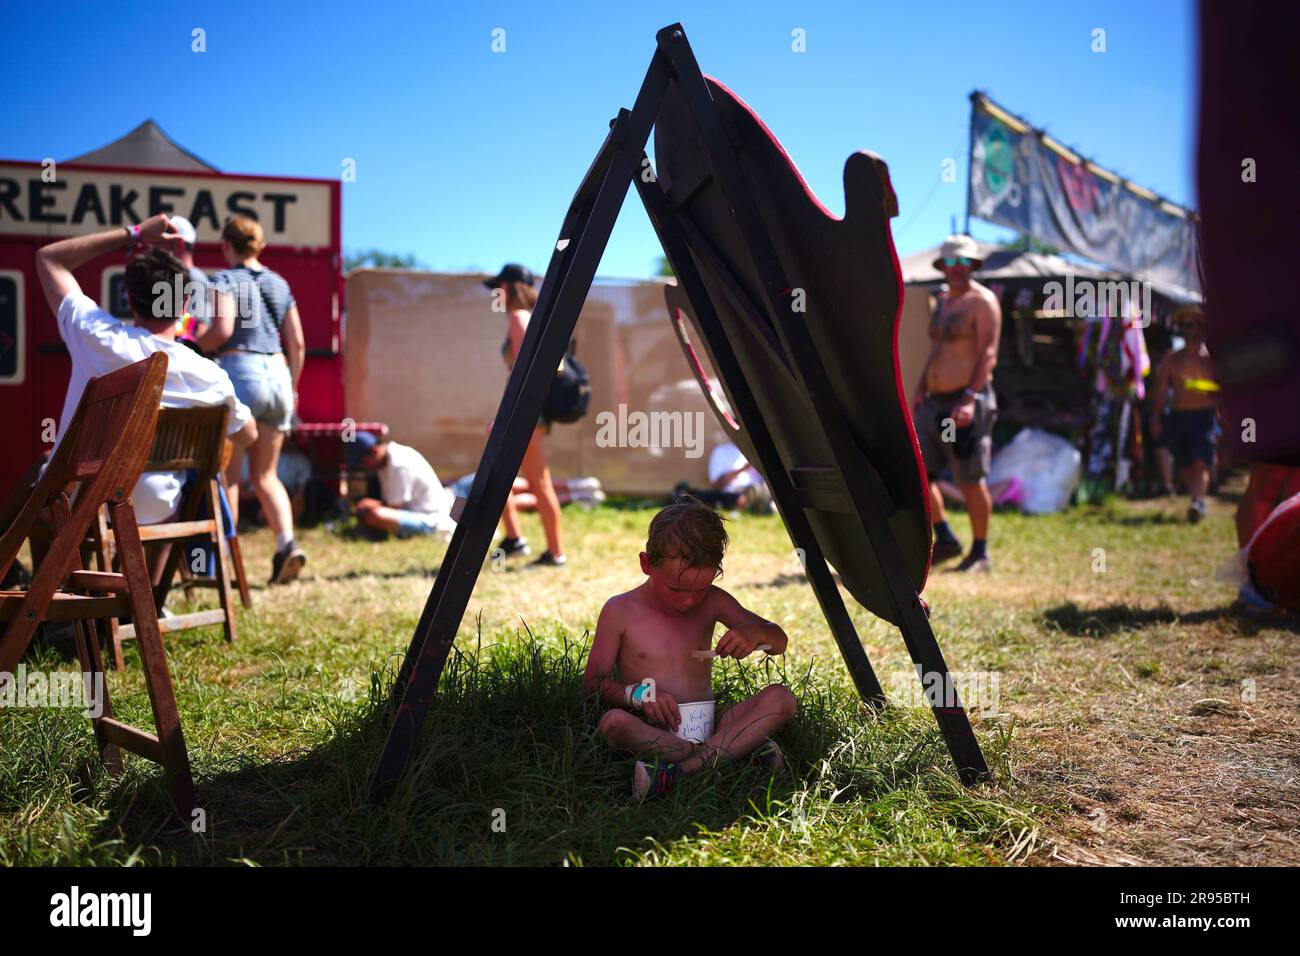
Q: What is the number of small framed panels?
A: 2